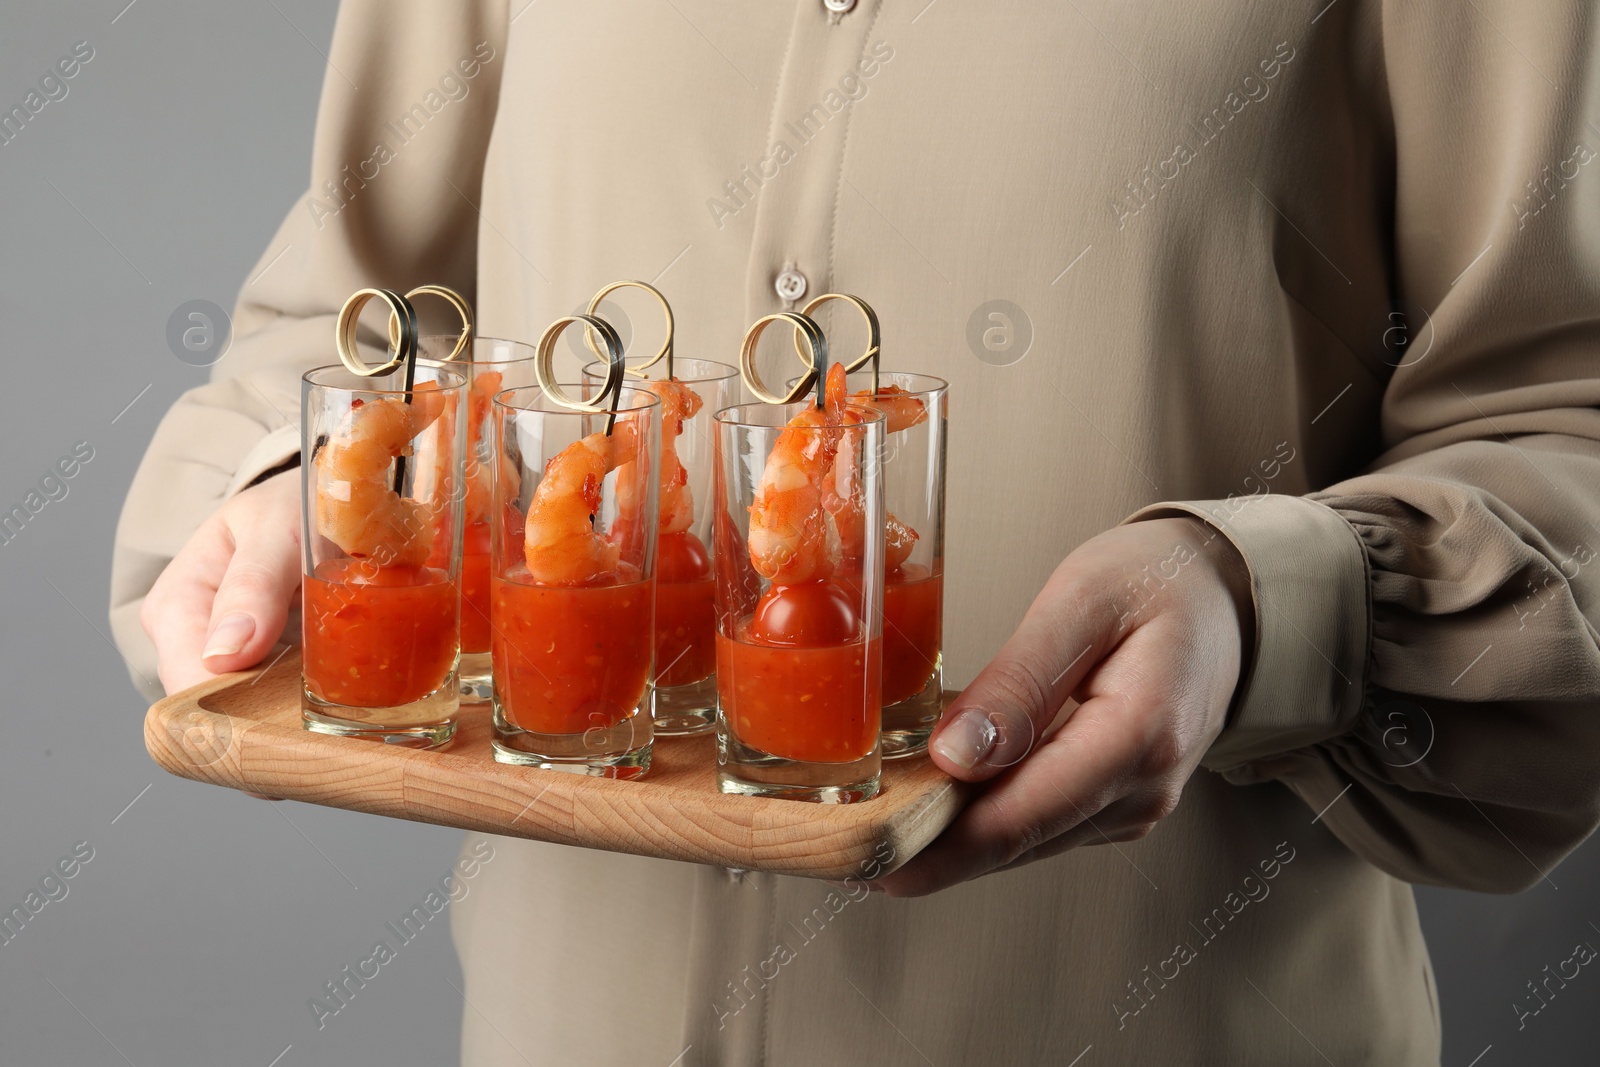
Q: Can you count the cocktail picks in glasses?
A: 6